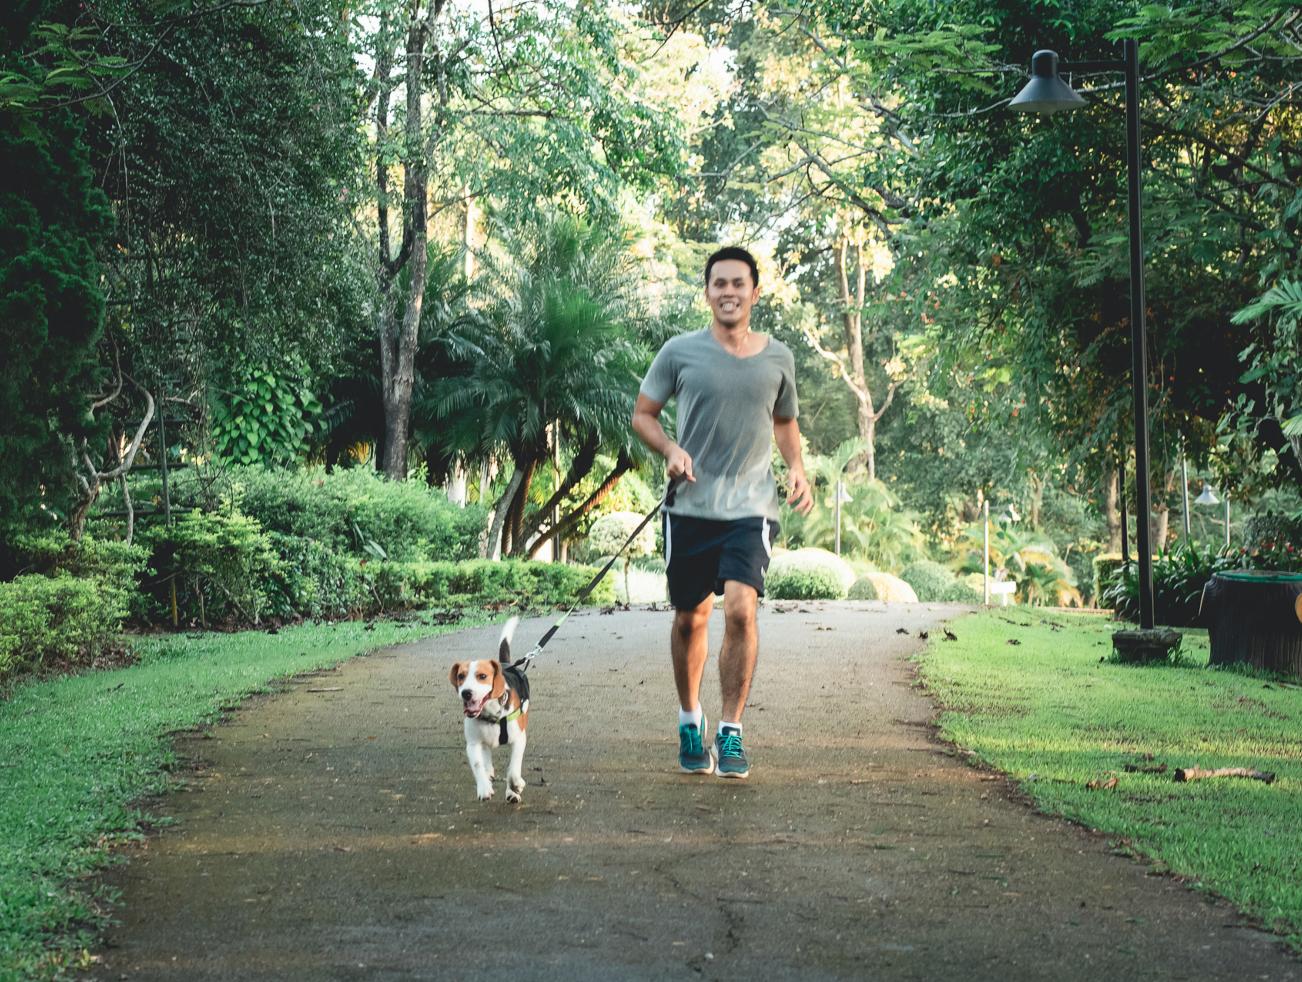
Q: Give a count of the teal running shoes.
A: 2